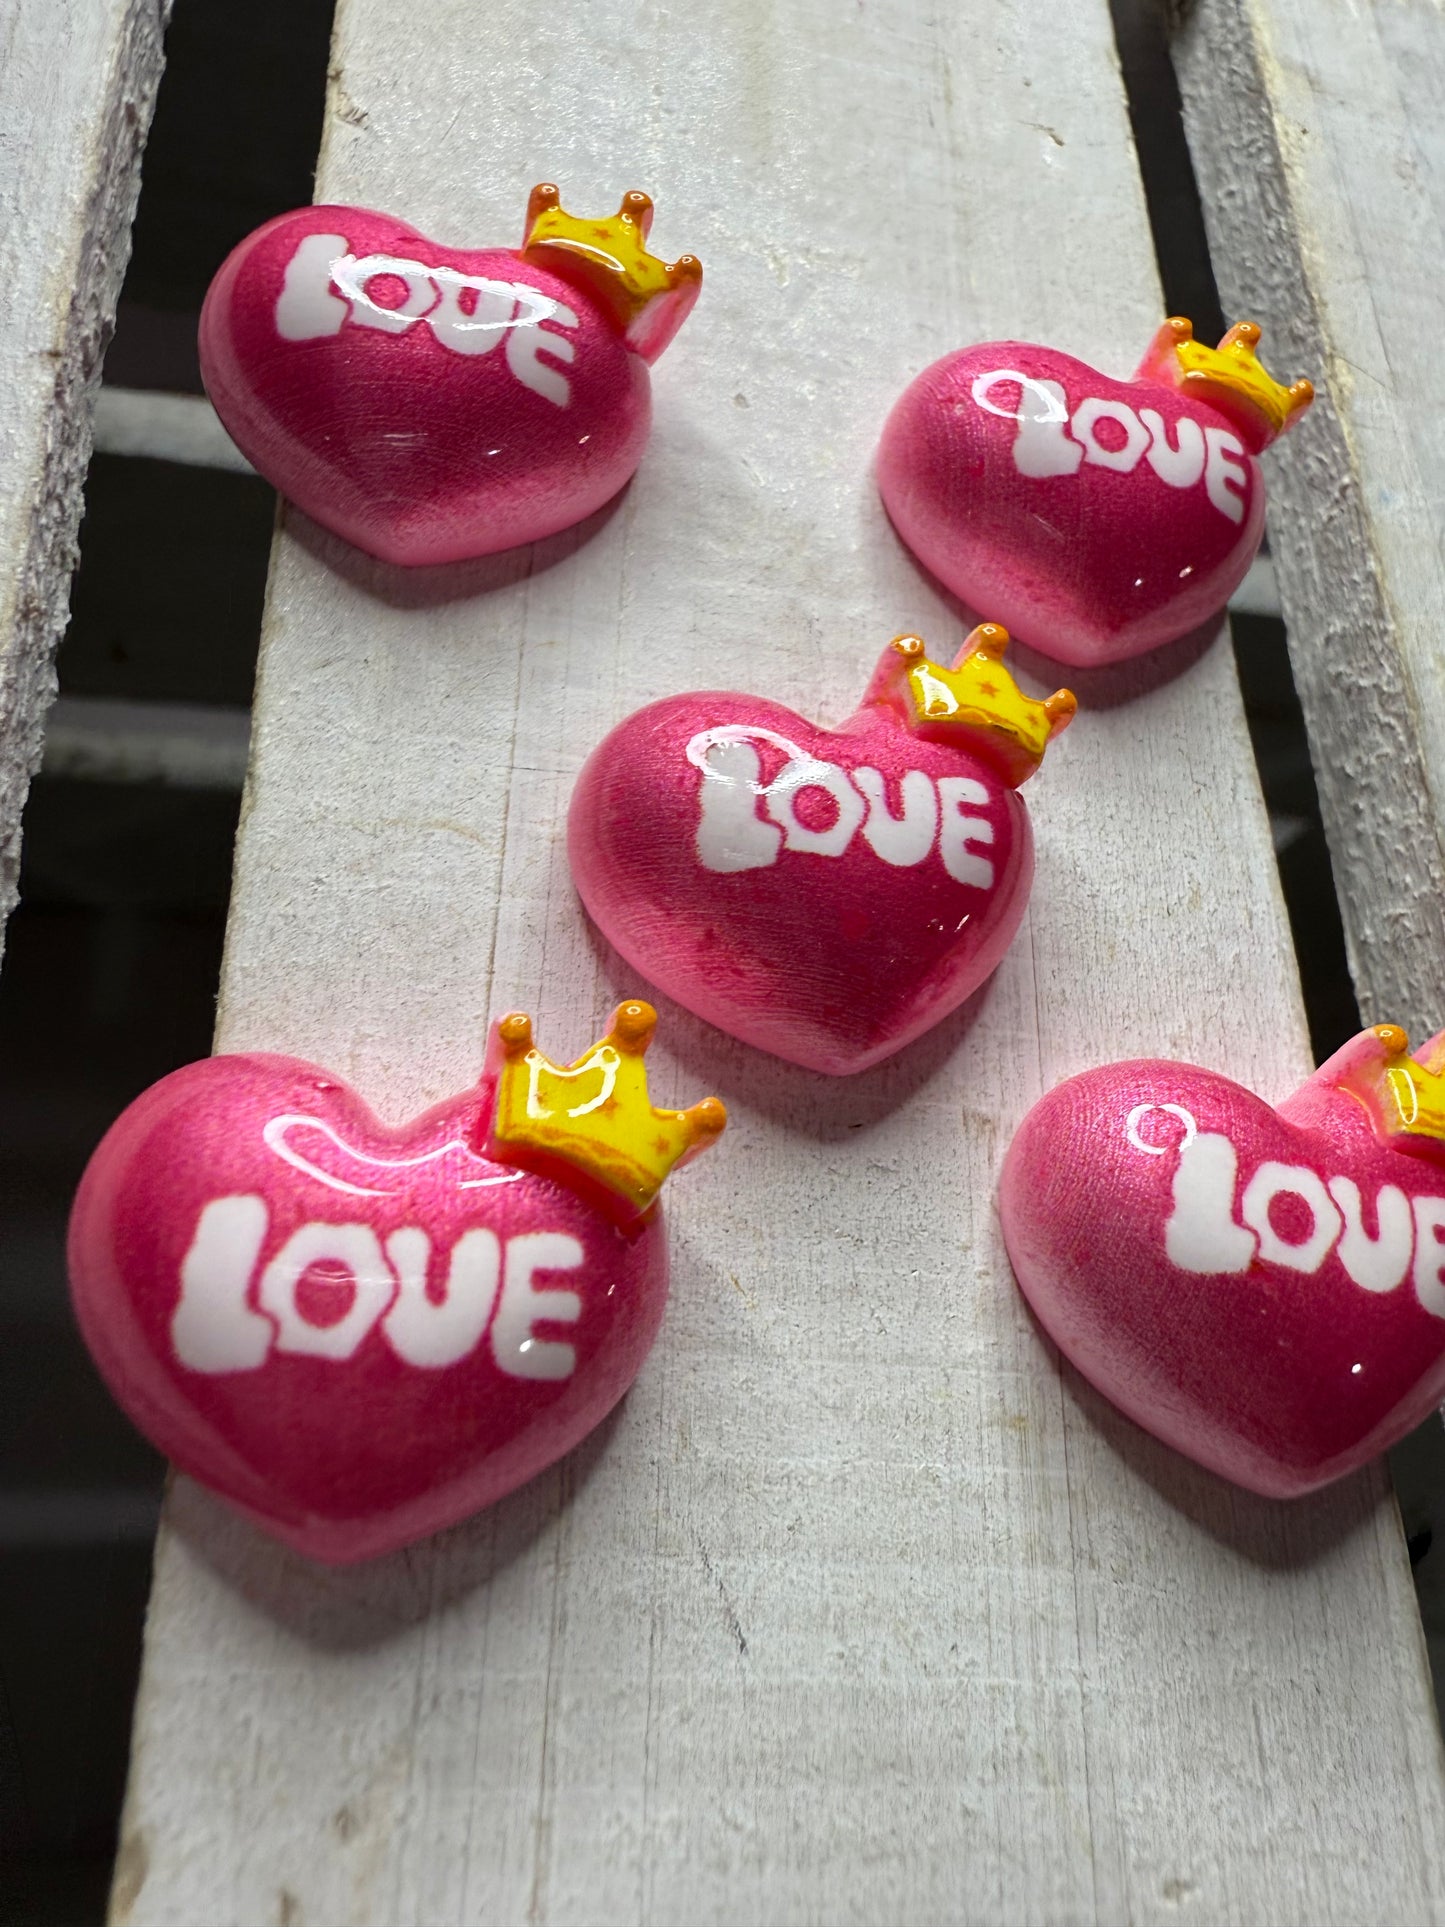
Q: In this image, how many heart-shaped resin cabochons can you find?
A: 5